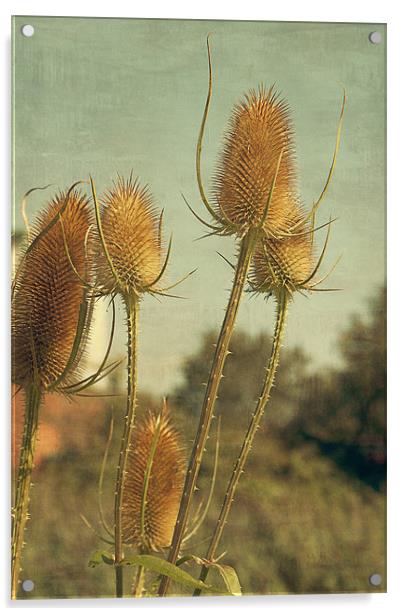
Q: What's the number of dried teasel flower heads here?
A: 5